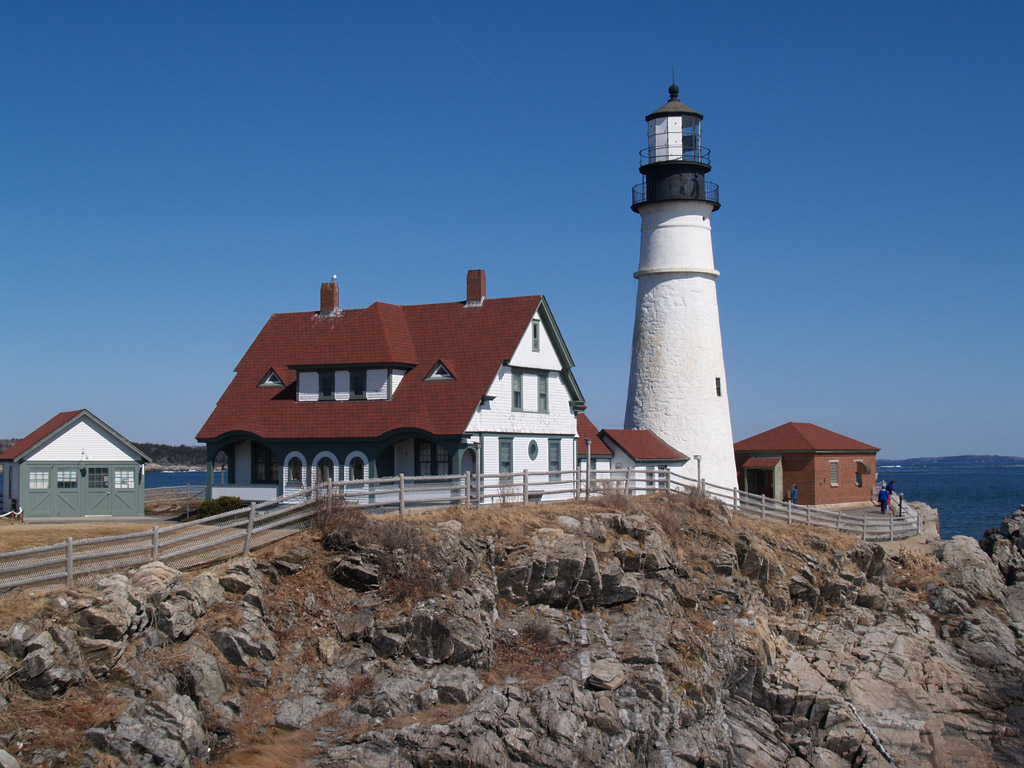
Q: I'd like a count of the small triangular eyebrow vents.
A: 2